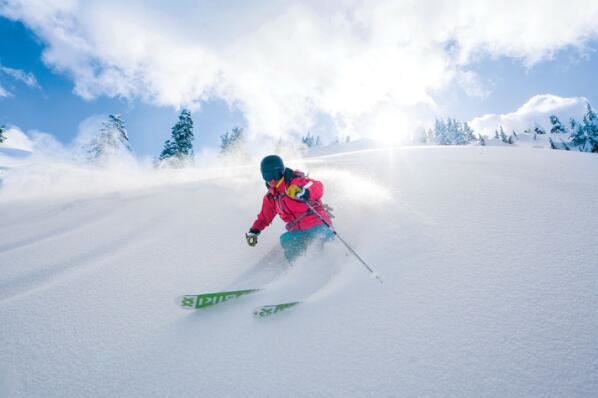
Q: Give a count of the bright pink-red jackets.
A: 1